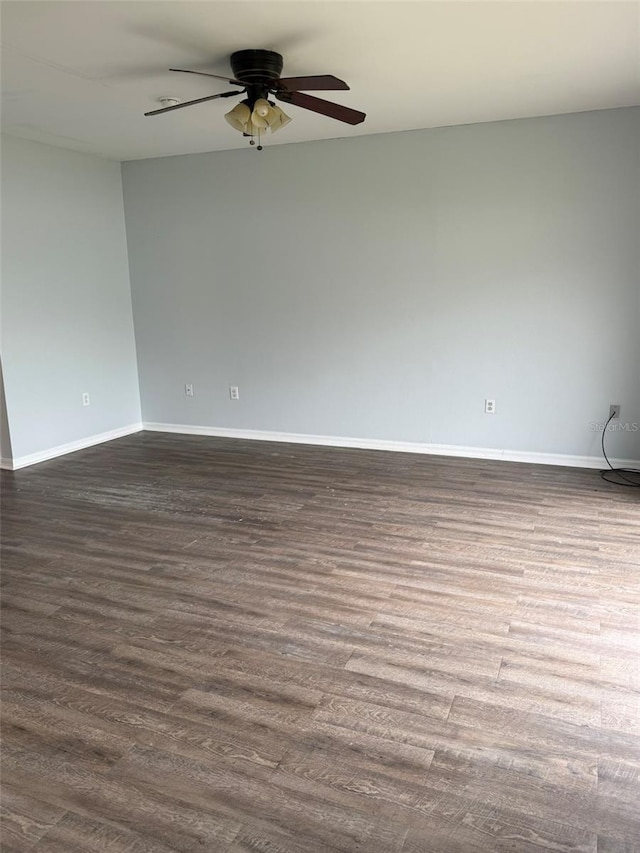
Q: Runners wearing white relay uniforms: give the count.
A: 0